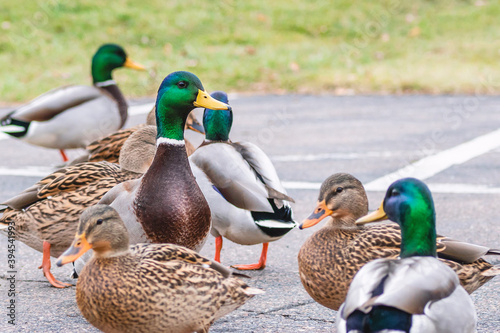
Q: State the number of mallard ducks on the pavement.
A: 8